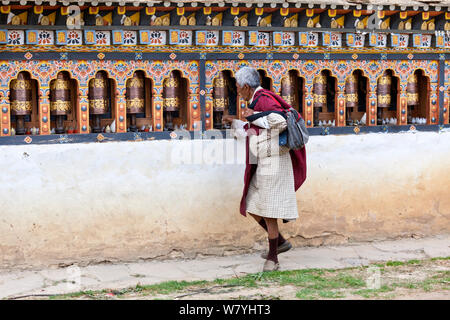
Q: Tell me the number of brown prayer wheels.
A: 11